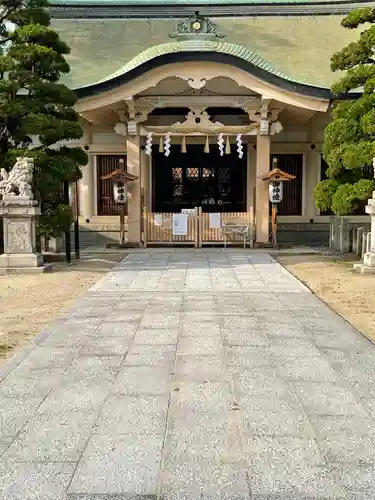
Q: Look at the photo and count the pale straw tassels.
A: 4